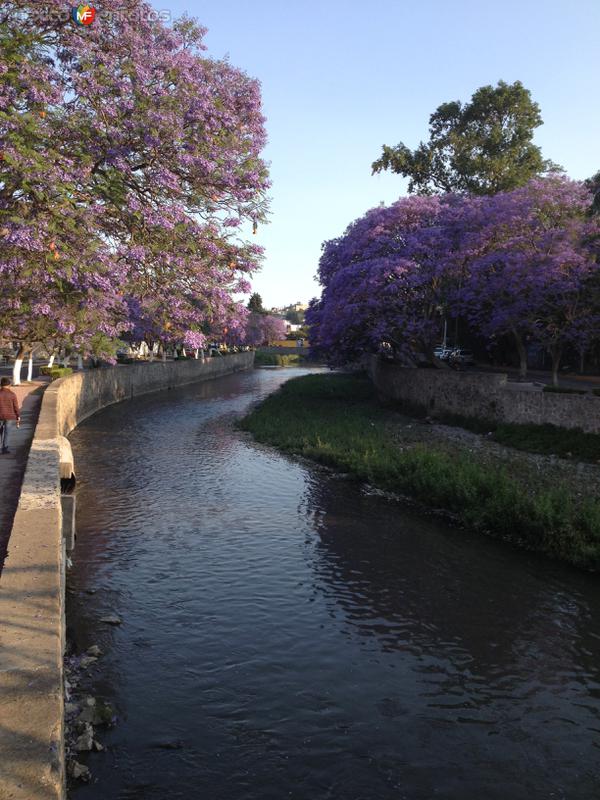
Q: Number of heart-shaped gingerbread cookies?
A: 0